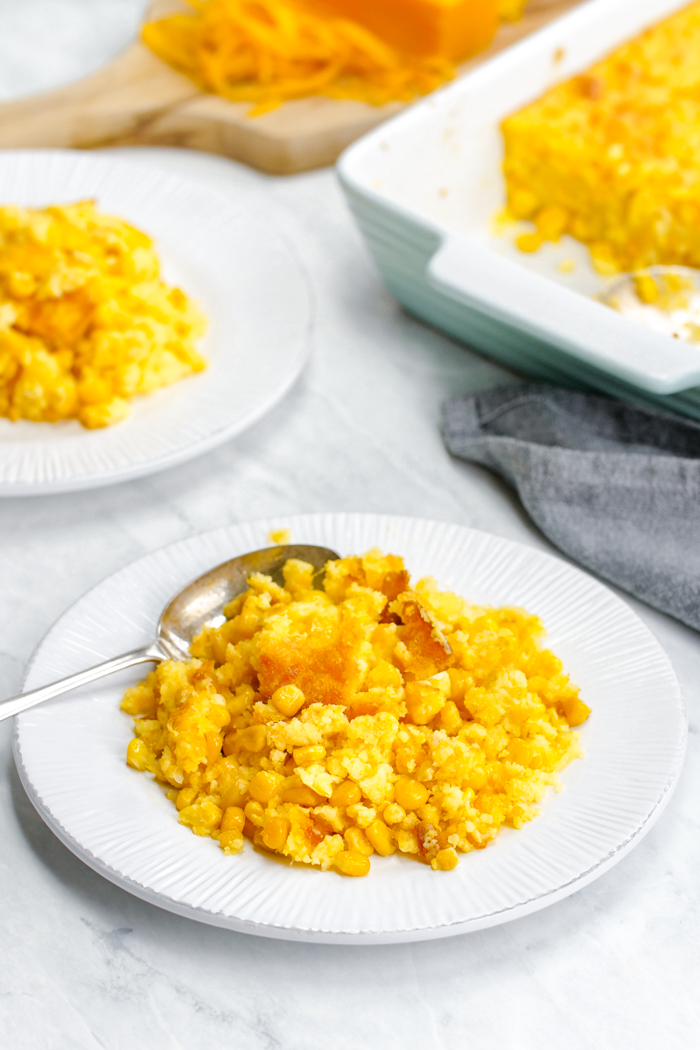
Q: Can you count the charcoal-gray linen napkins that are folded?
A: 1